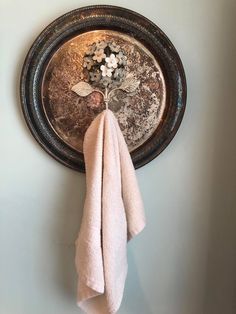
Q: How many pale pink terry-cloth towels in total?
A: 1